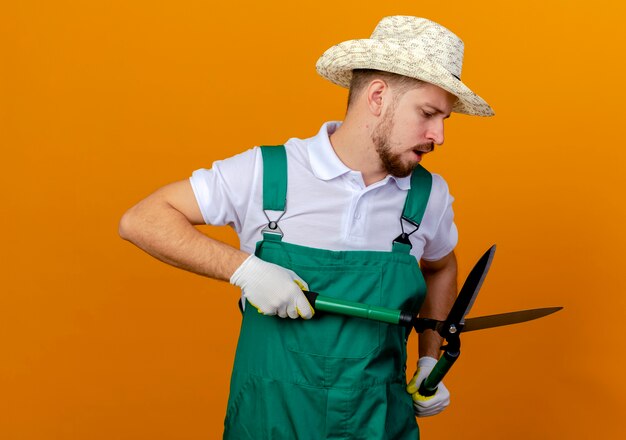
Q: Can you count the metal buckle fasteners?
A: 2